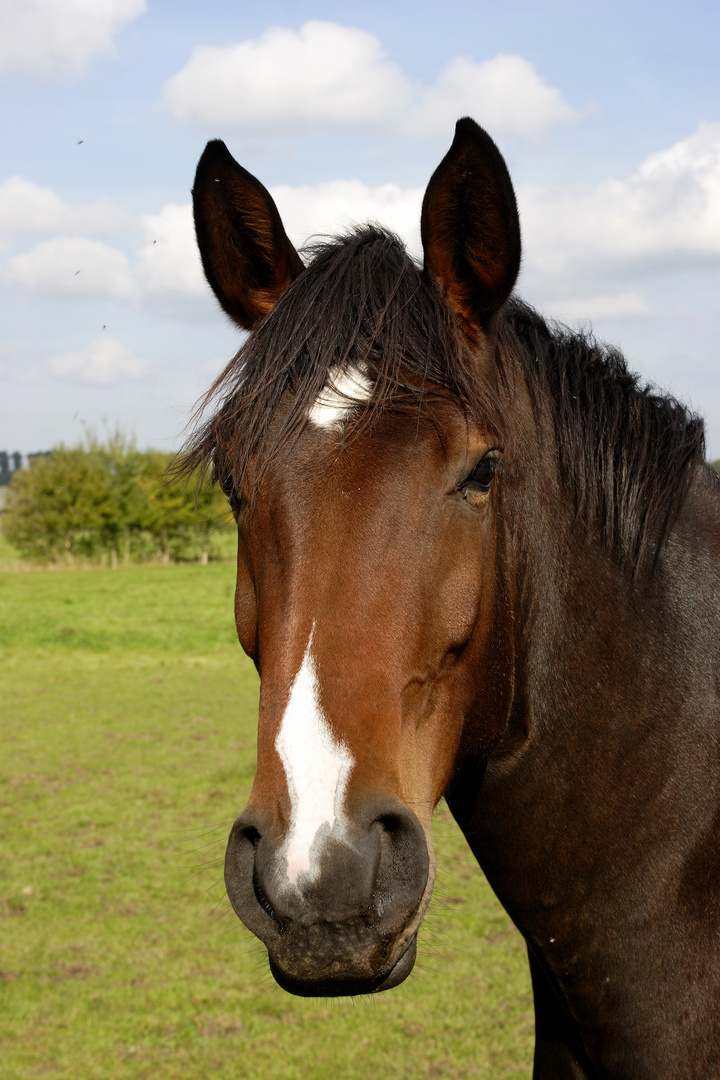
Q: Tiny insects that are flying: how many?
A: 4